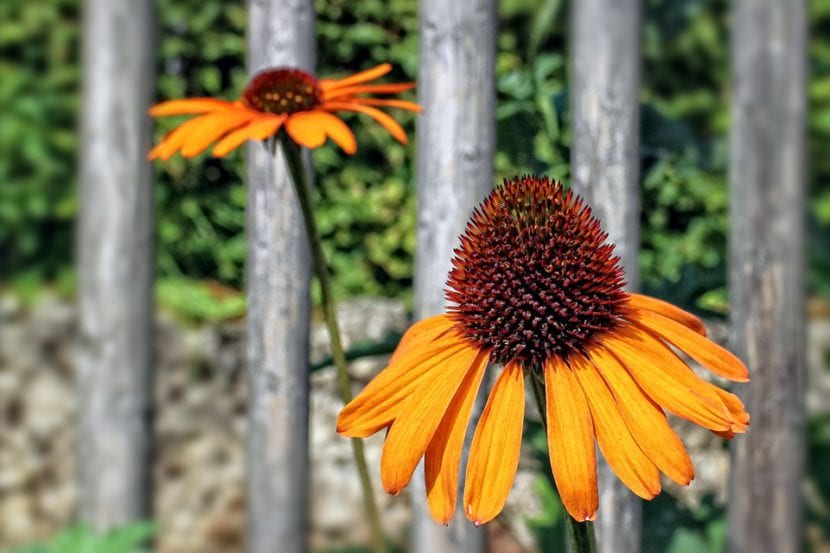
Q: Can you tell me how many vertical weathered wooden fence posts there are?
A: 5